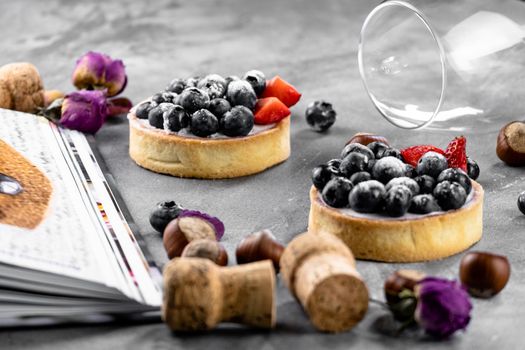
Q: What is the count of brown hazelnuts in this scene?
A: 7